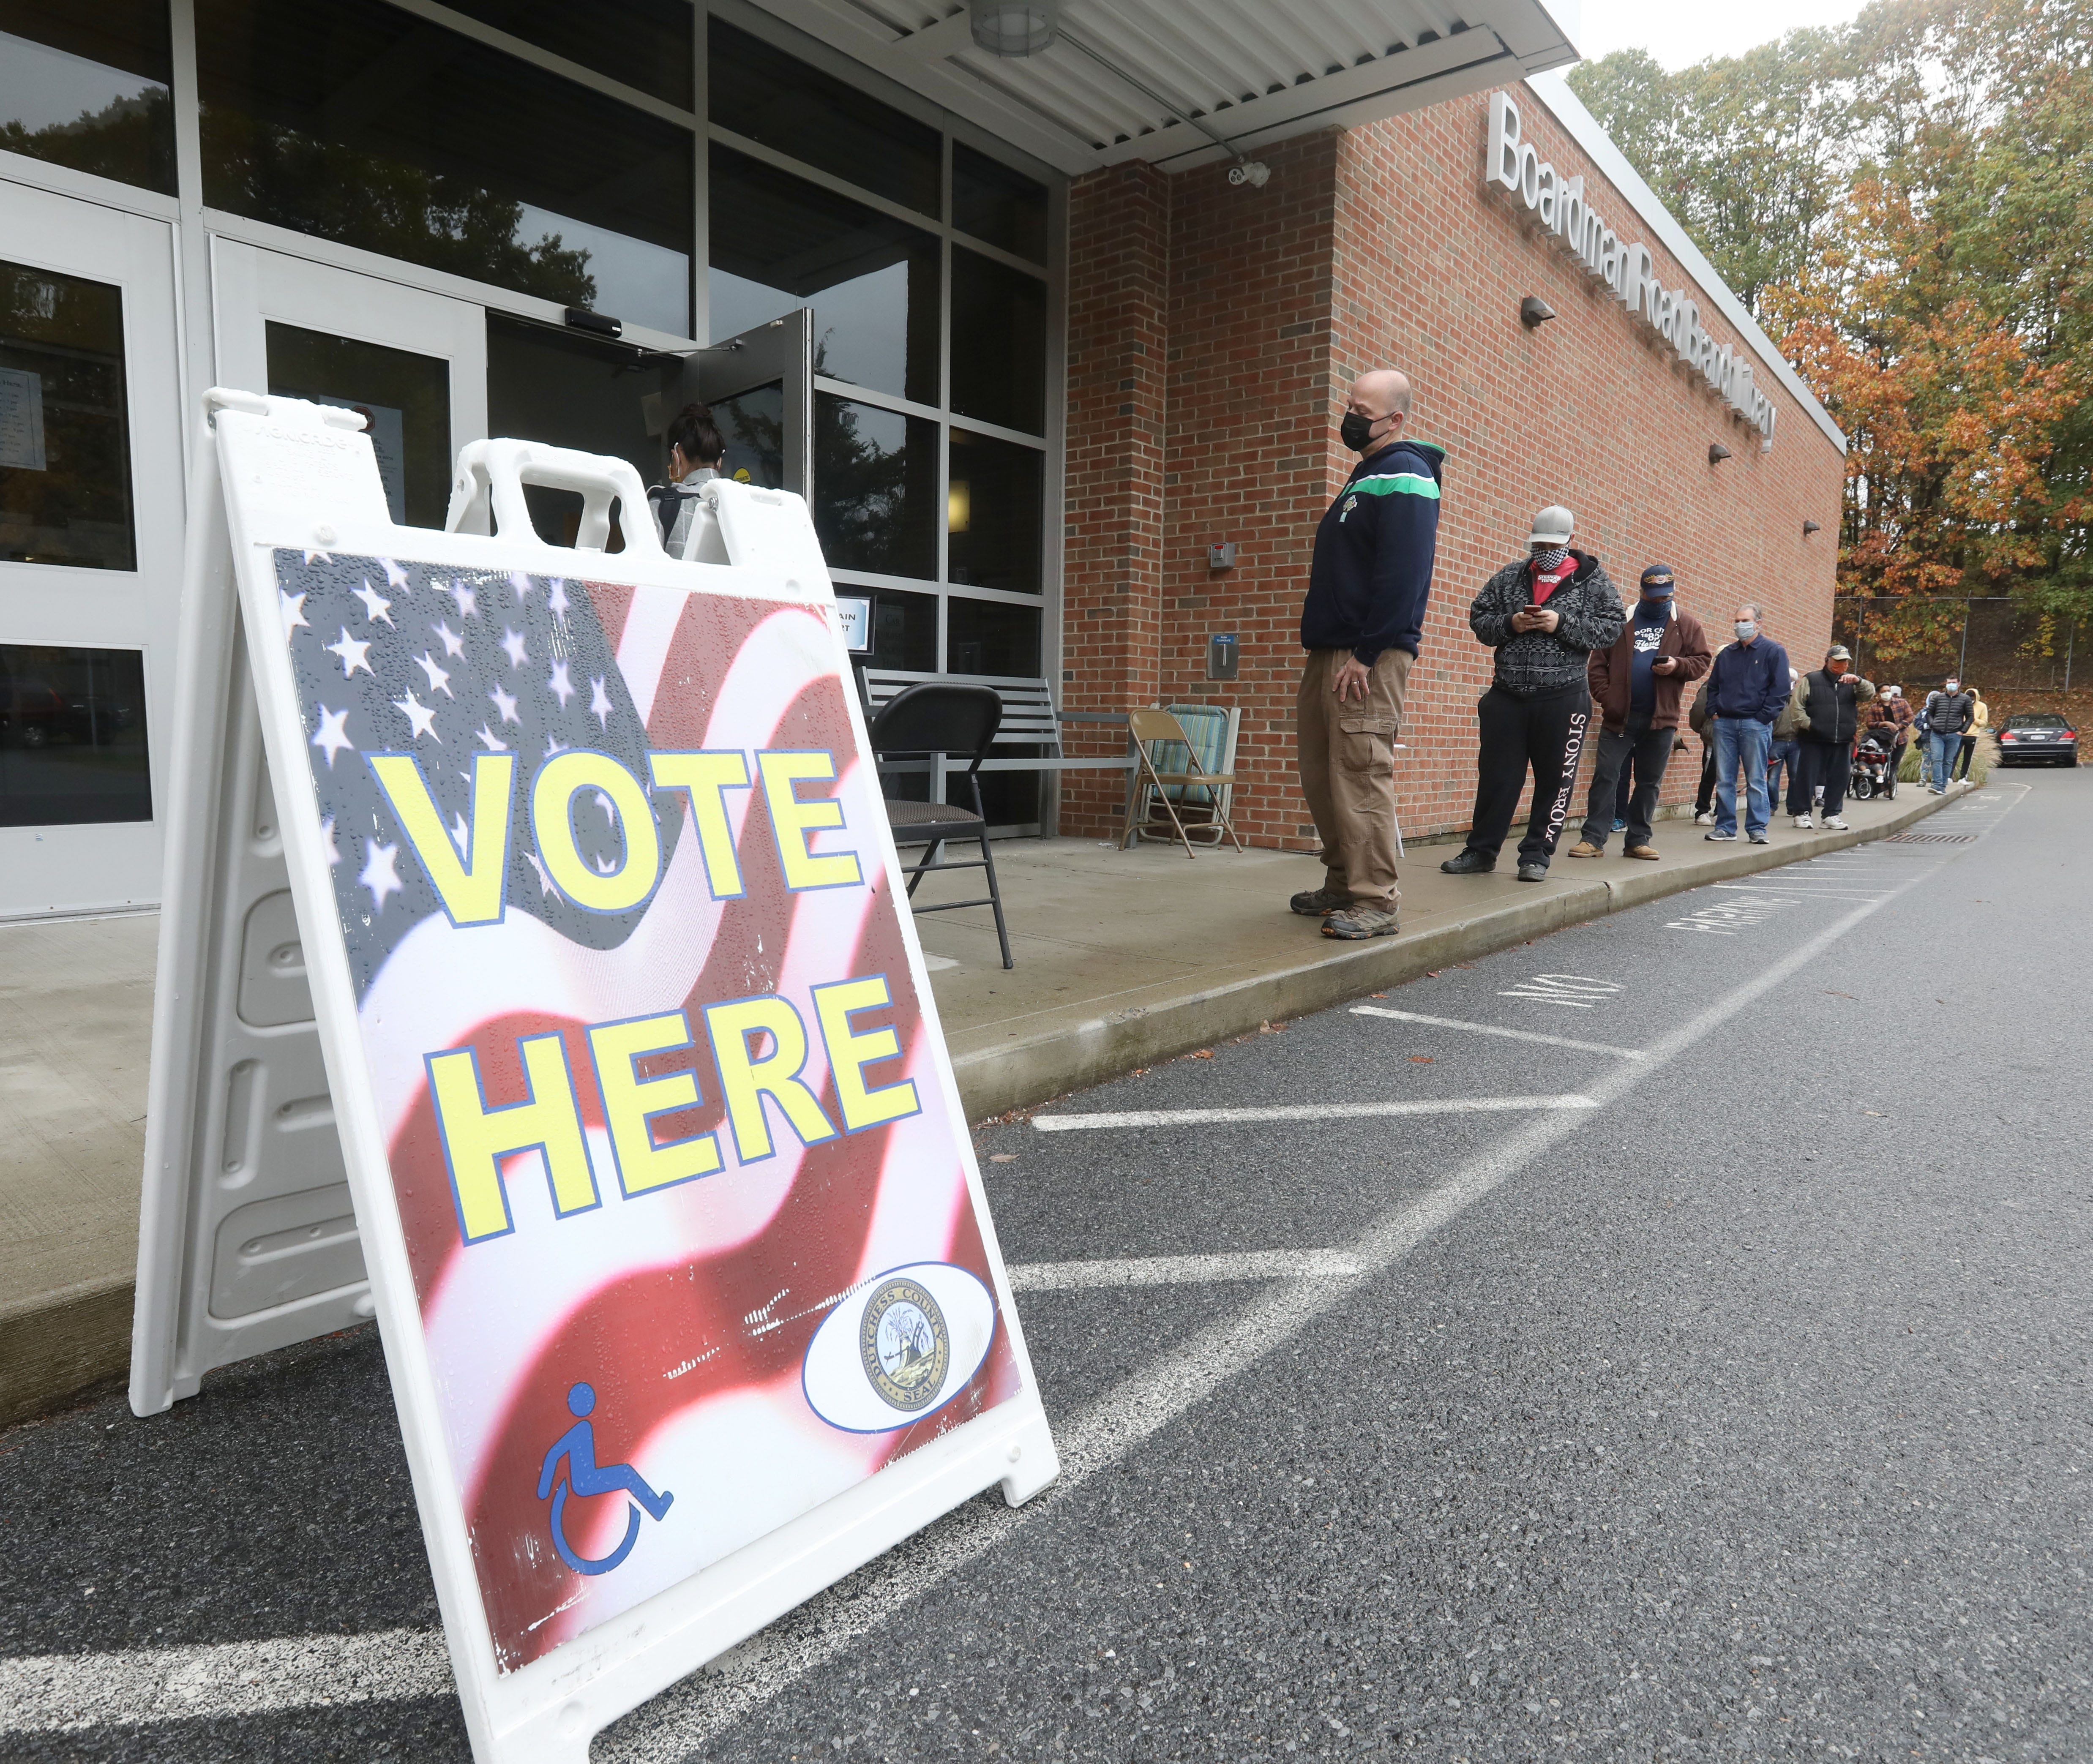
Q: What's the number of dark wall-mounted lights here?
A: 3